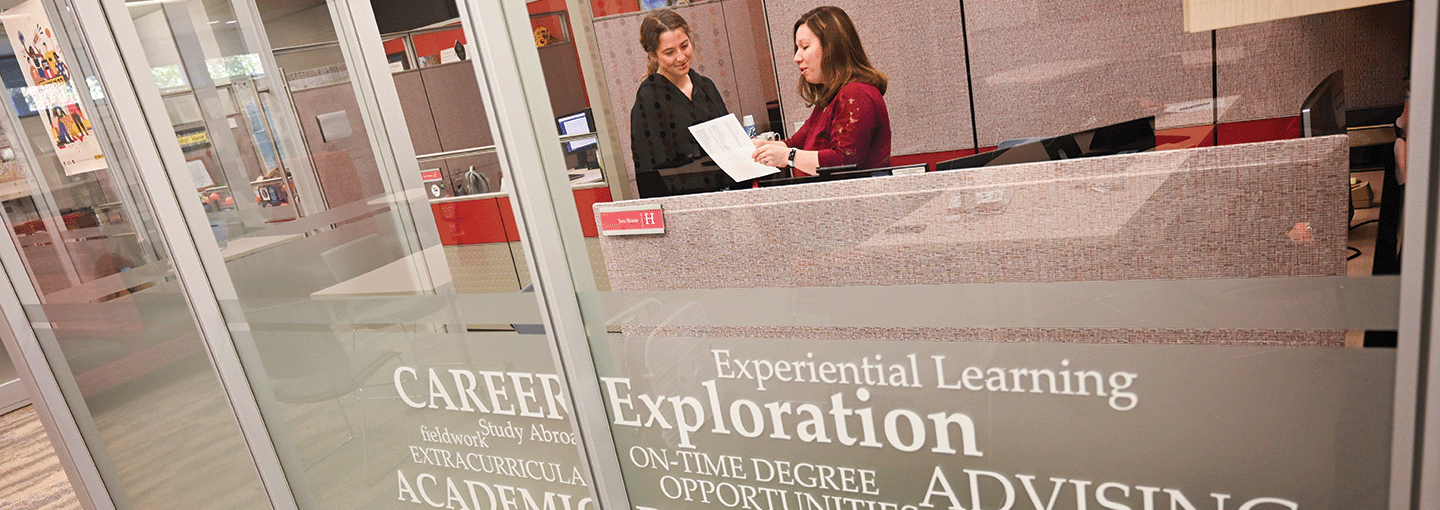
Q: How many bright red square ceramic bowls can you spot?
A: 0